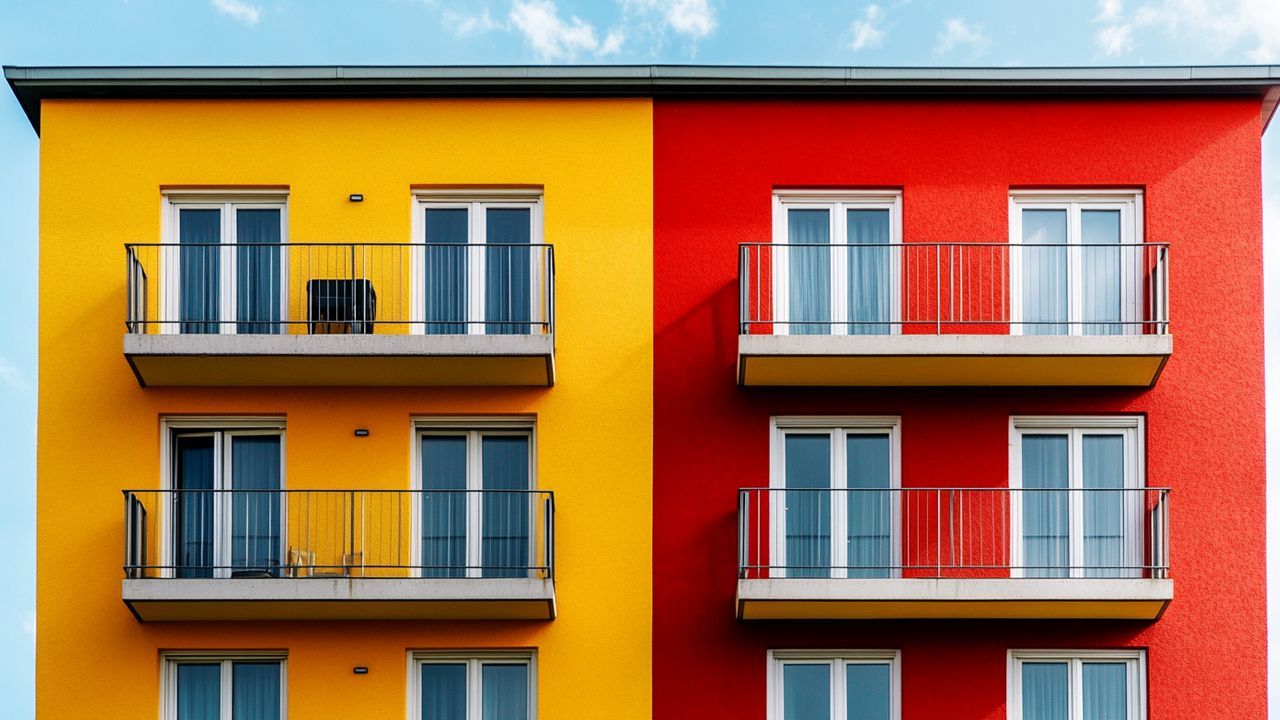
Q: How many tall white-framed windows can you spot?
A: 12